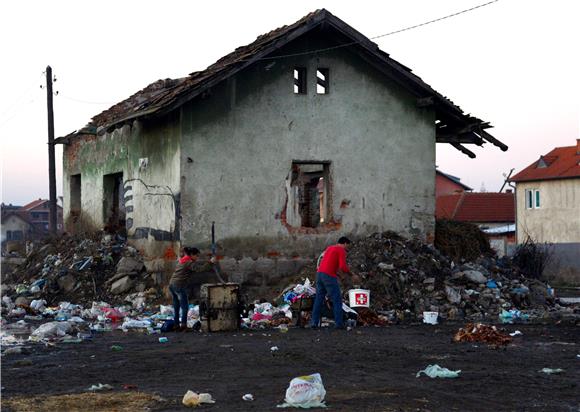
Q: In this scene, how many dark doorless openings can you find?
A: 2